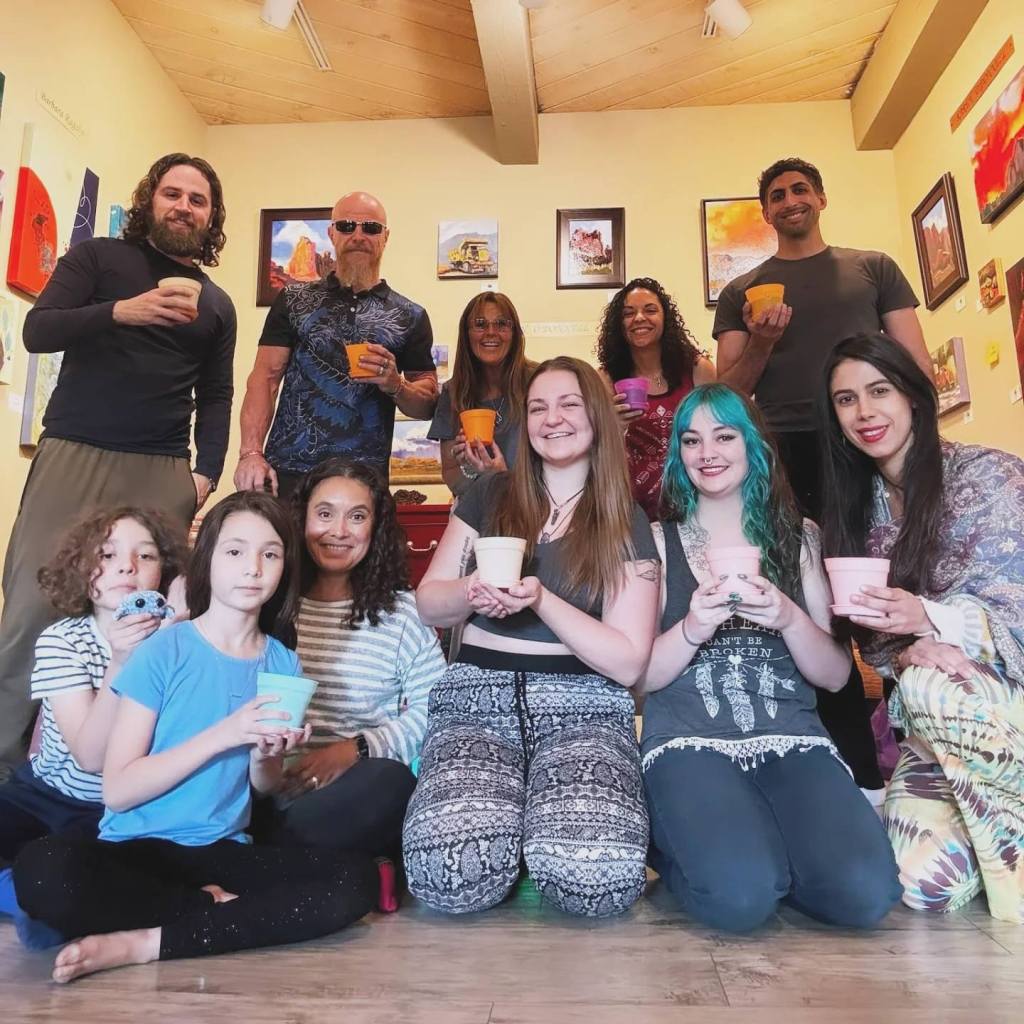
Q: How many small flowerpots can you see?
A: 9